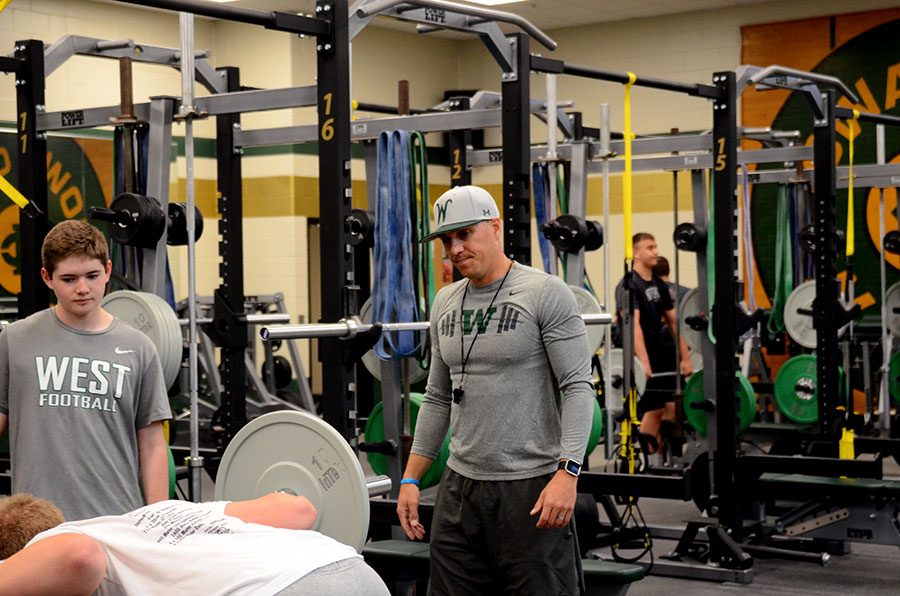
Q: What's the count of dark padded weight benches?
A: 2